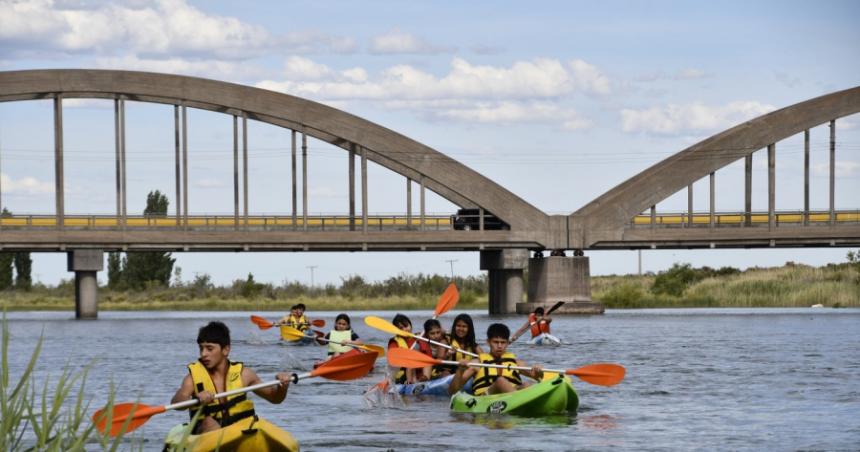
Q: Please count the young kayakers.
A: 9